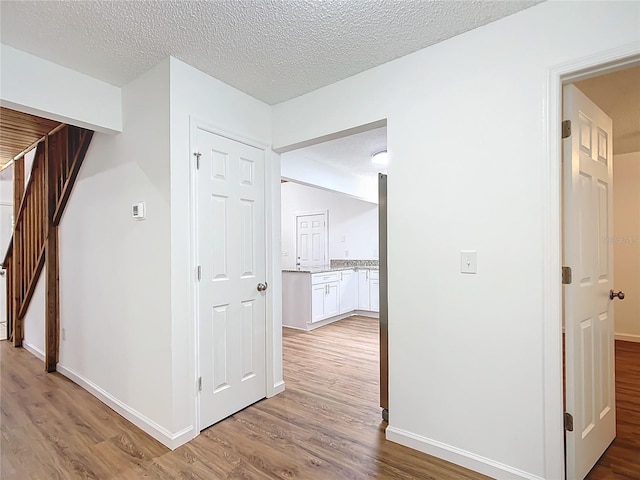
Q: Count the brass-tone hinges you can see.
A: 3